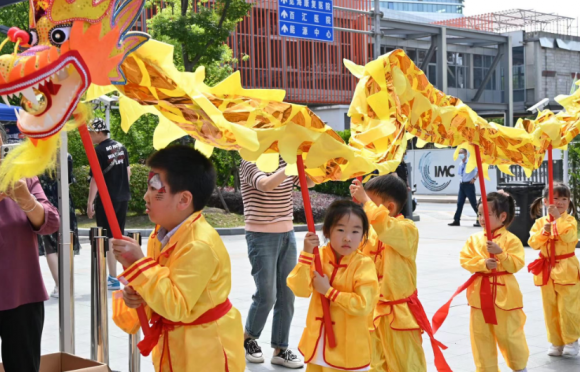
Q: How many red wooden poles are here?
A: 5